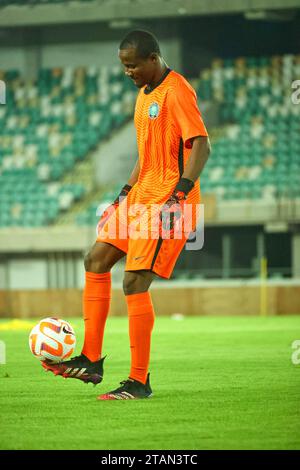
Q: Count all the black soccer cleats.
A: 2